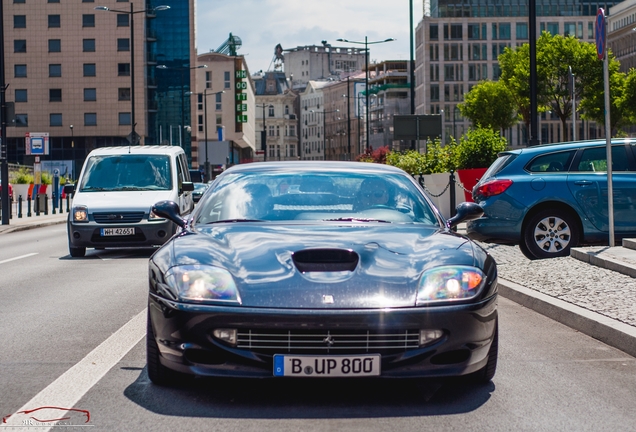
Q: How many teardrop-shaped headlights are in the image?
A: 2